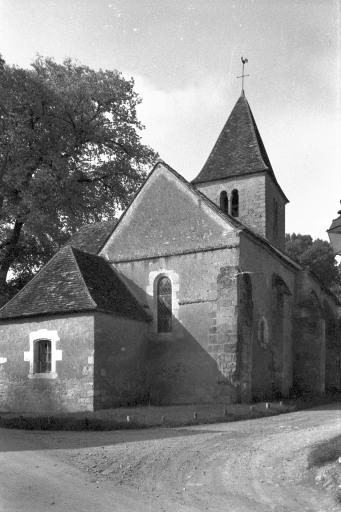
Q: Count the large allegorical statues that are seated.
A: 0